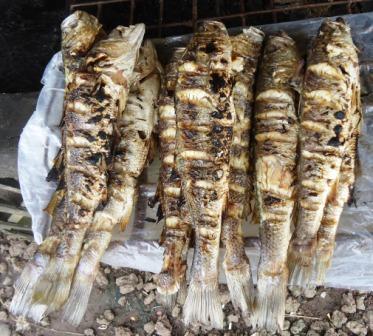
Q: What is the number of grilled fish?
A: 9